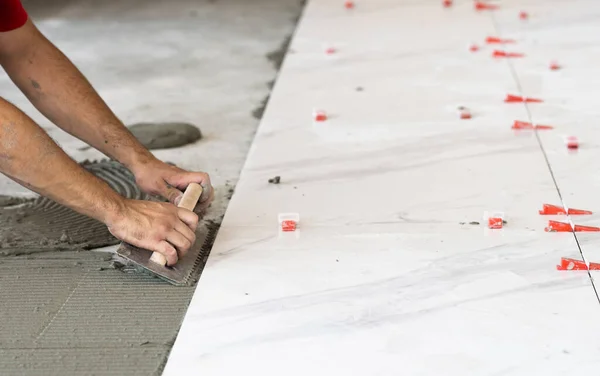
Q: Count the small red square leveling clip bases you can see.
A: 11